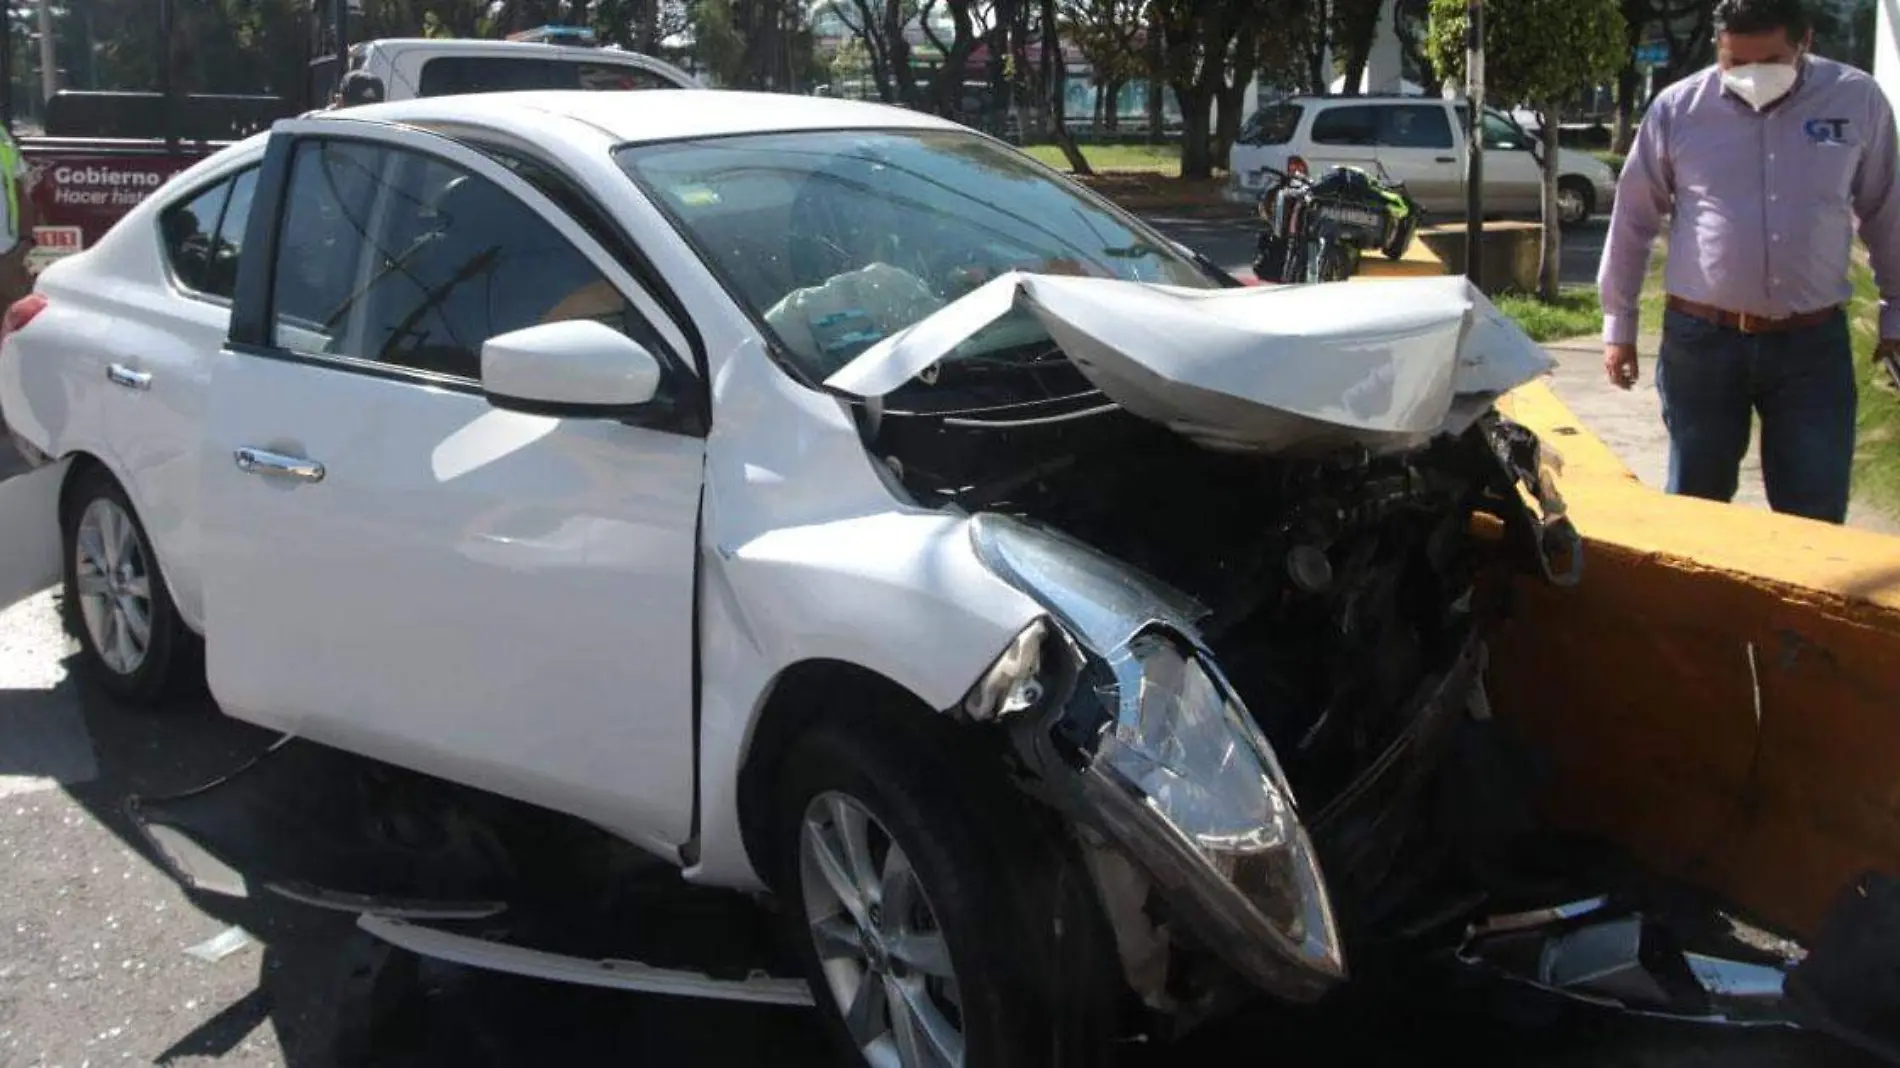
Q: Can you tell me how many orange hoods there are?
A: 0